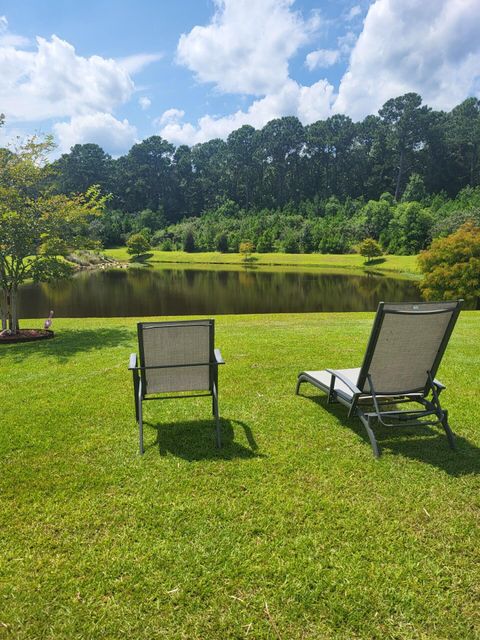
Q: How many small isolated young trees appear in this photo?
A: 3